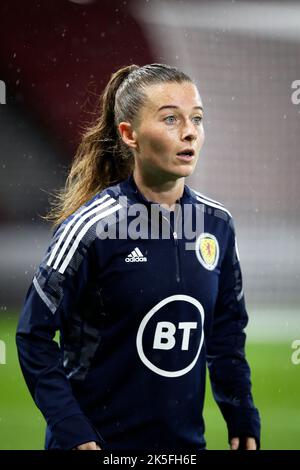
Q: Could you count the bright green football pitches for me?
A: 1